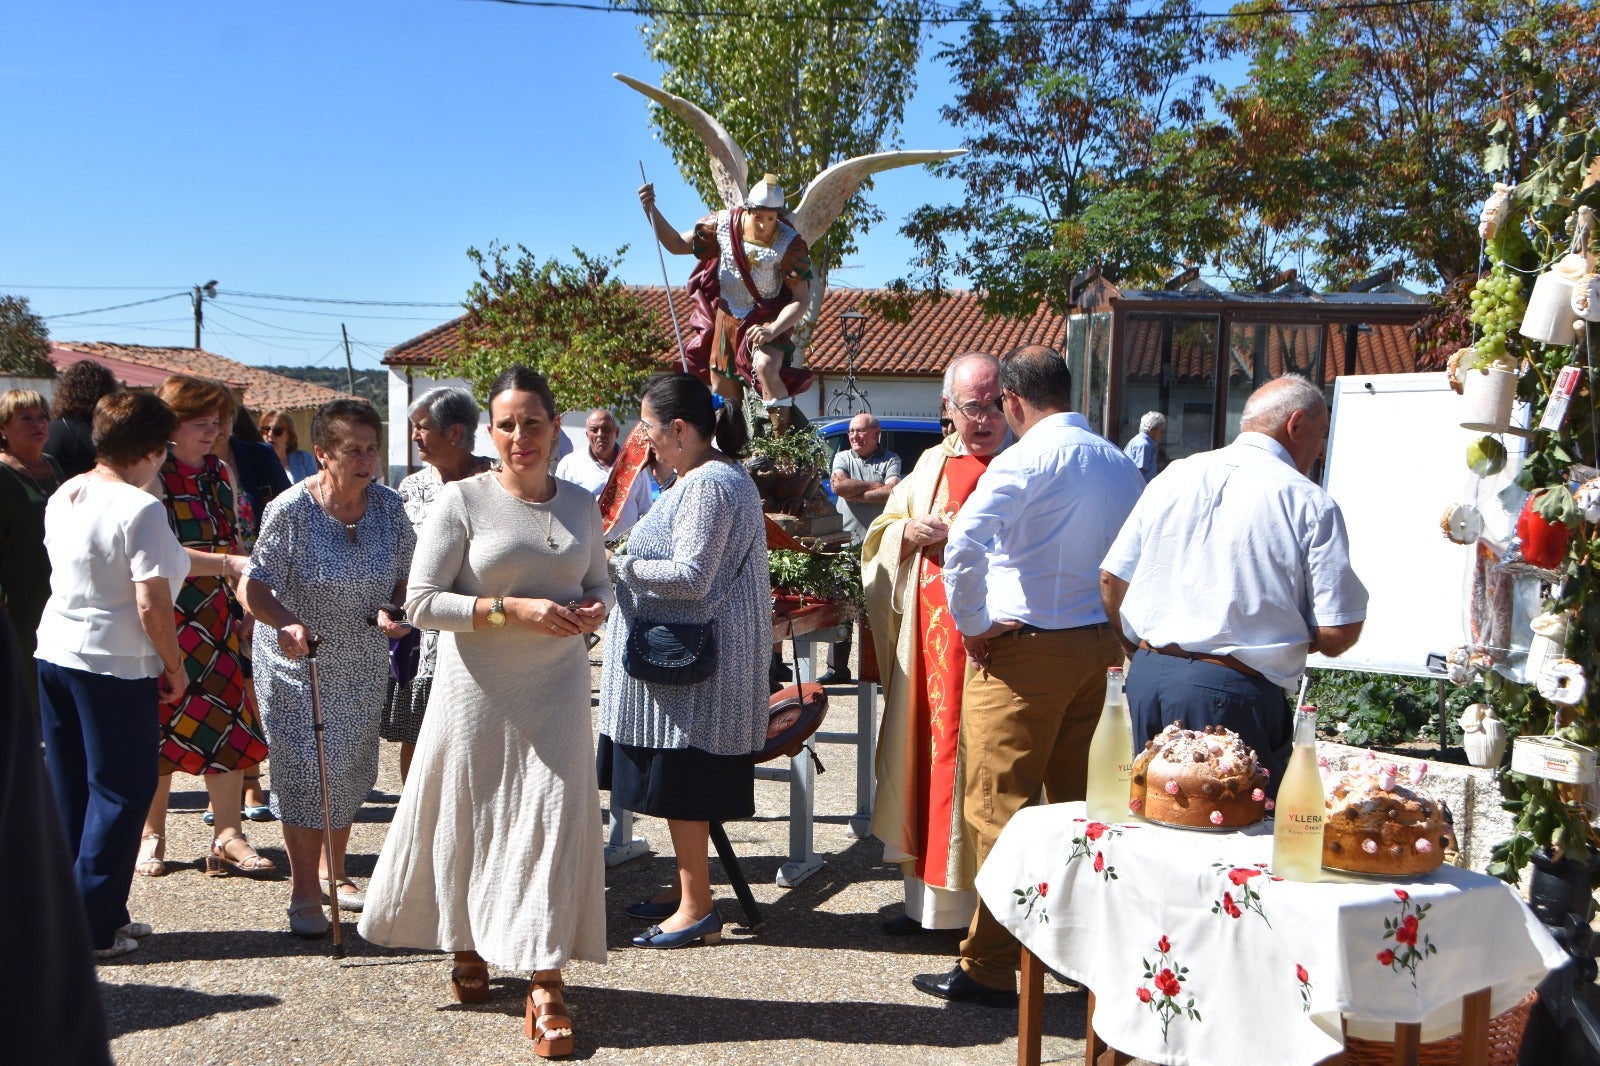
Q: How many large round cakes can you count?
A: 2